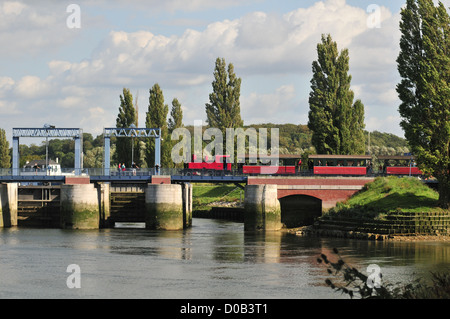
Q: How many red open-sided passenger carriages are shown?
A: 3